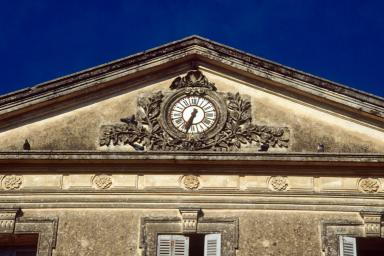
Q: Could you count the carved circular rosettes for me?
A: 5